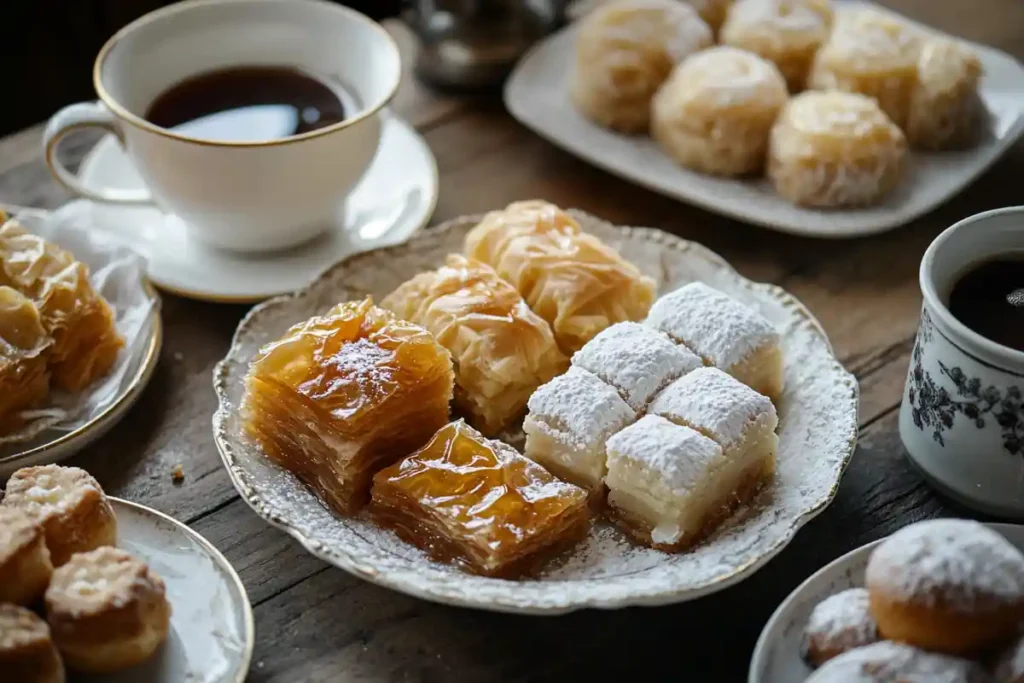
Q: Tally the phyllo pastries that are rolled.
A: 2